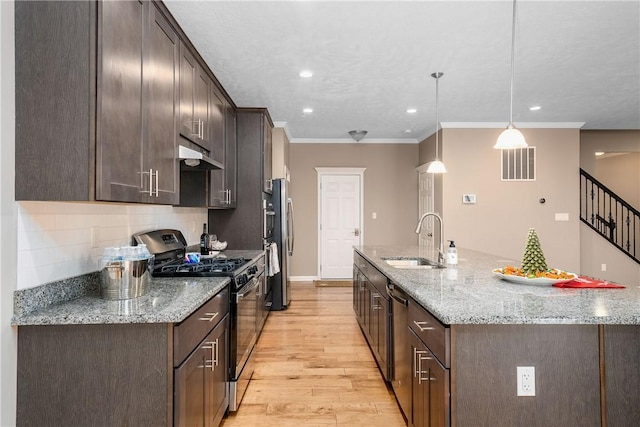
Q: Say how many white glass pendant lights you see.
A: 2